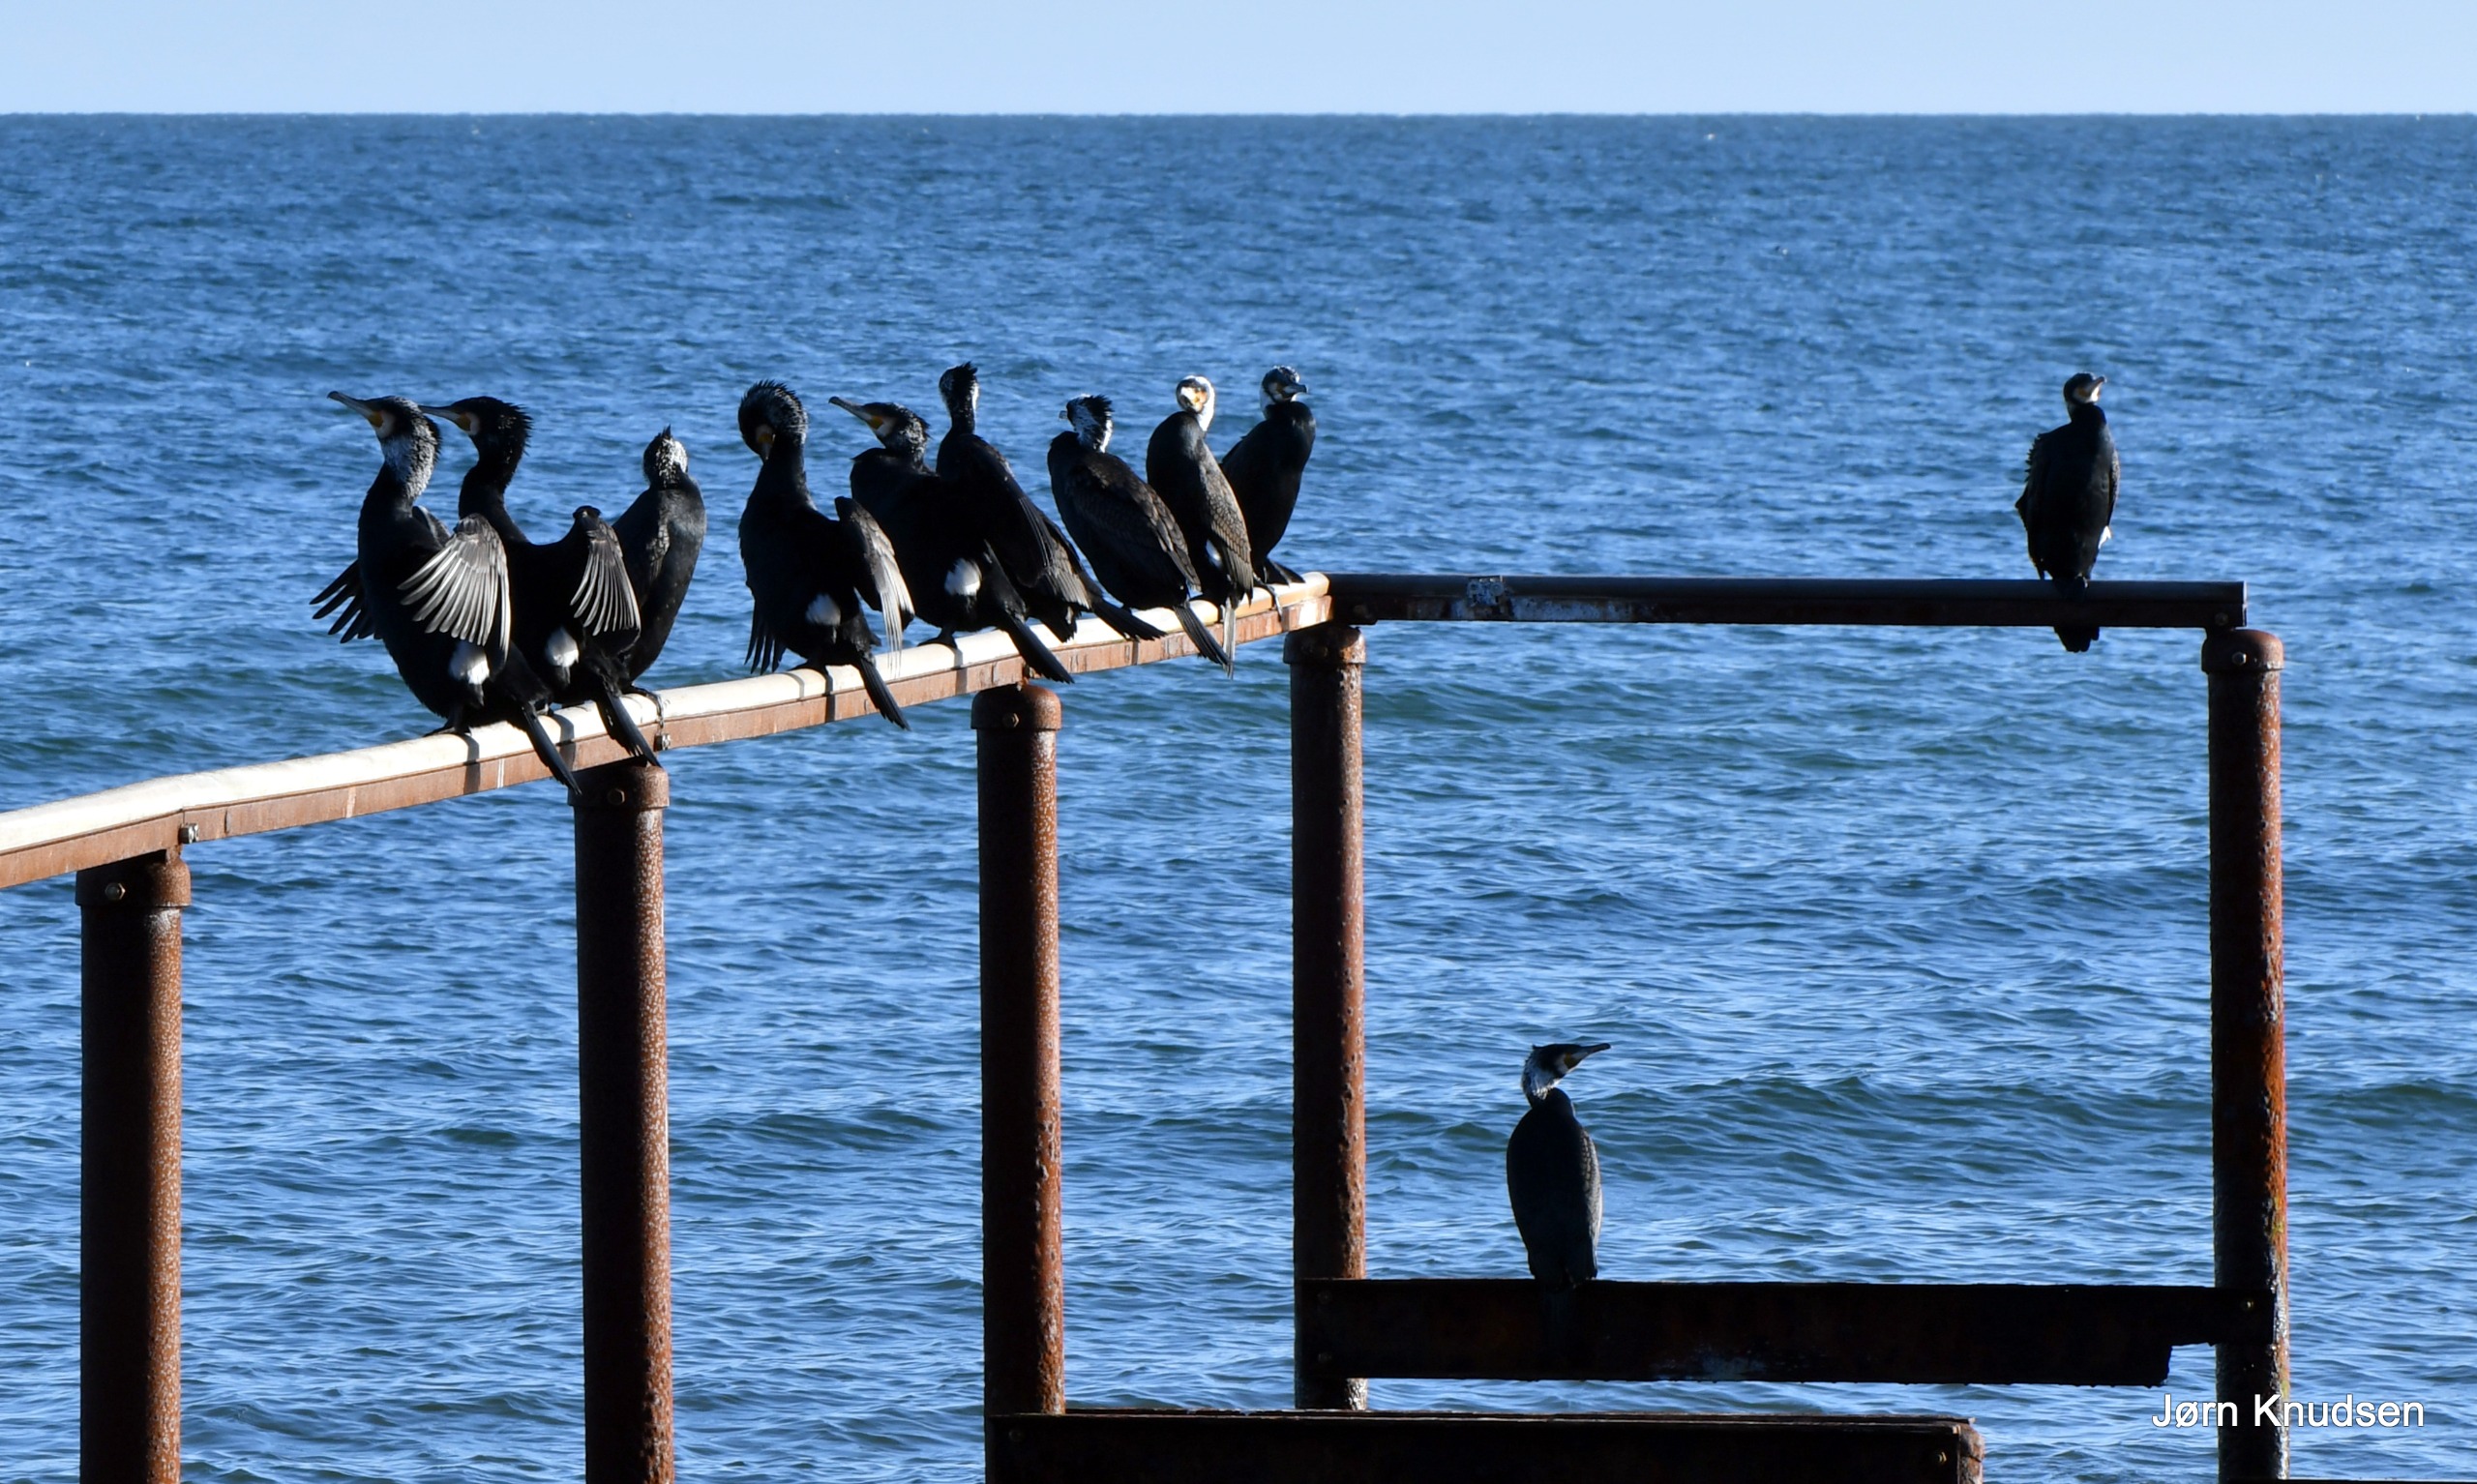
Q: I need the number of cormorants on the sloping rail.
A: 9